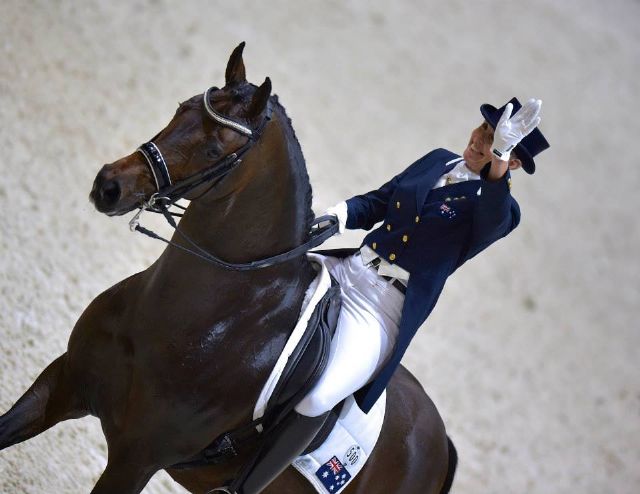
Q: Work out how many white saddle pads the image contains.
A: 1